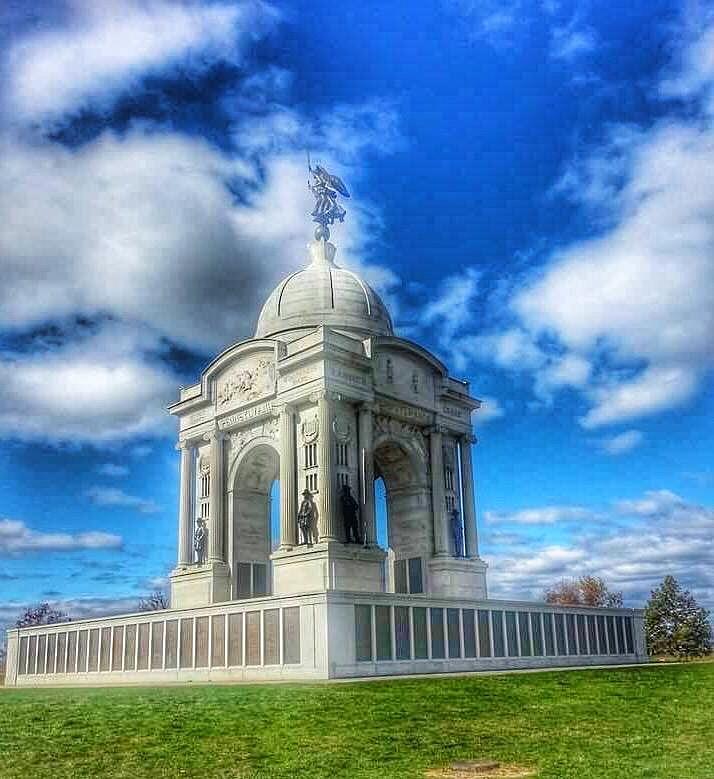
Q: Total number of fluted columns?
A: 7